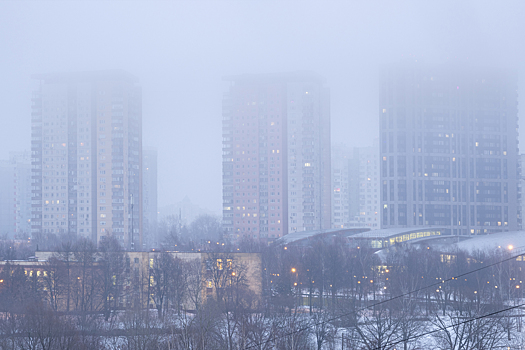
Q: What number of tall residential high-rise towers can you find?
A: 3